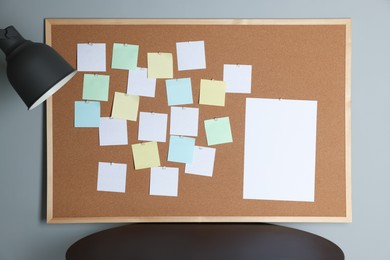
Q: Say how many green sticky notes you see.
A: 3